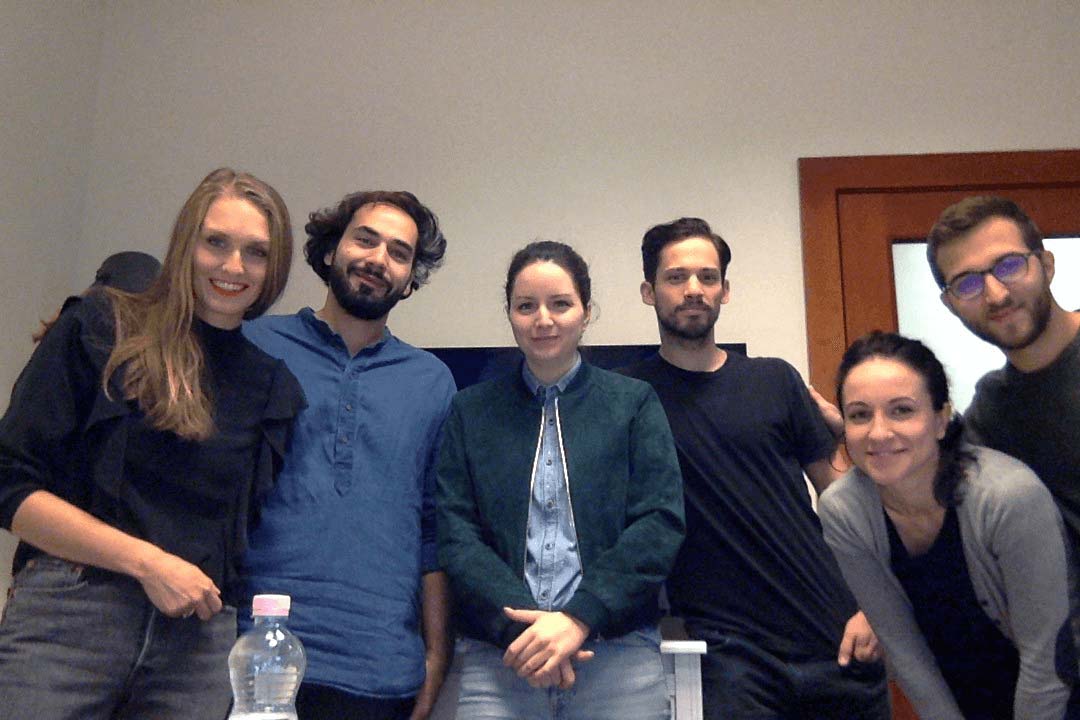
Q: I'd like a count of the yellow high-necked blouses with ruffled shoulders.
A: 0